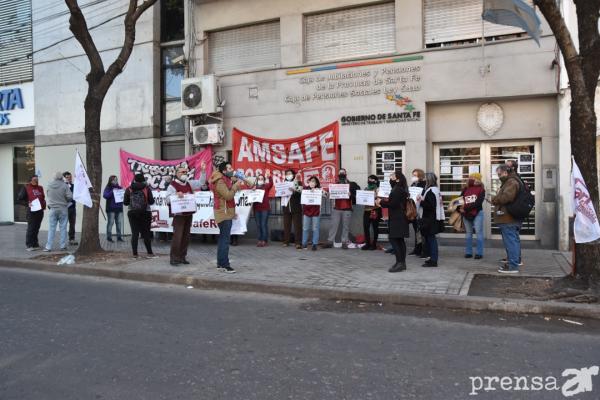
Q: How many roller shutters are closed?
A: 2